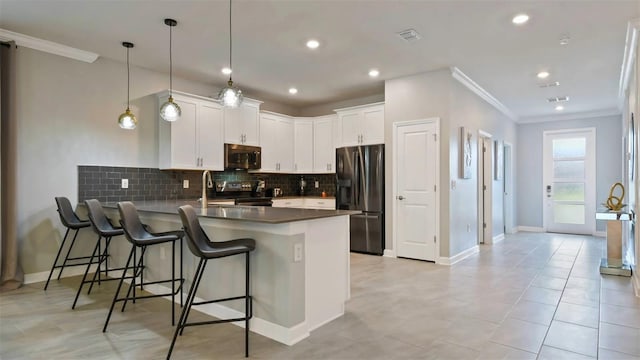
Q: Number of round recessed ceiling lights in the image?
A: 7